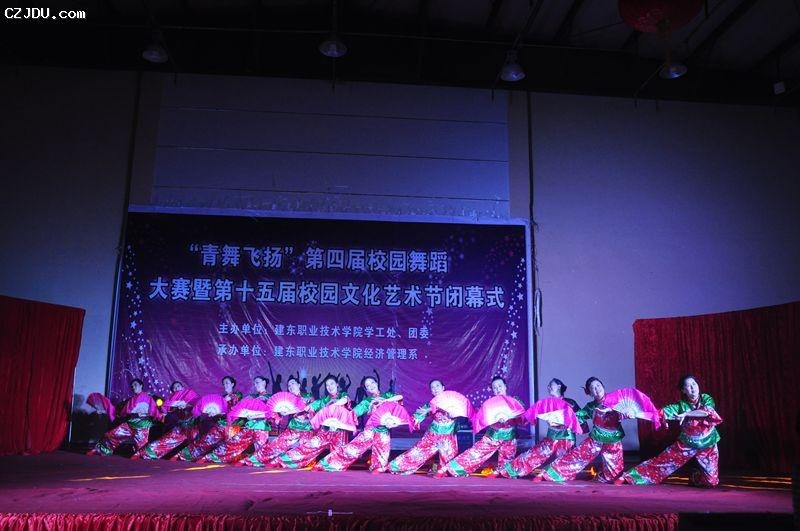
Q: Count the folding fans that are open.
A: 12